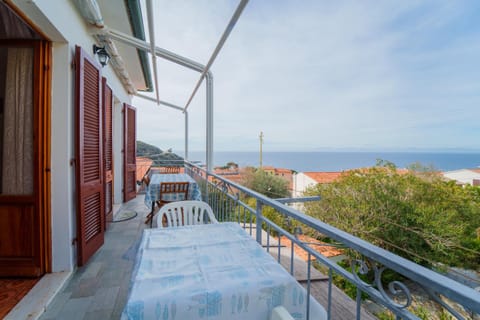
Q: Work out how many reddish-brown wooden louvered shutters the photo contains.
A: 3